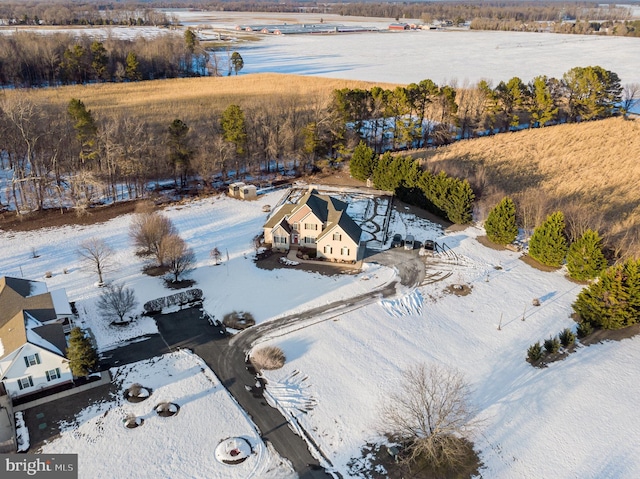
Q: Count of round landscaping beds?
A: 4